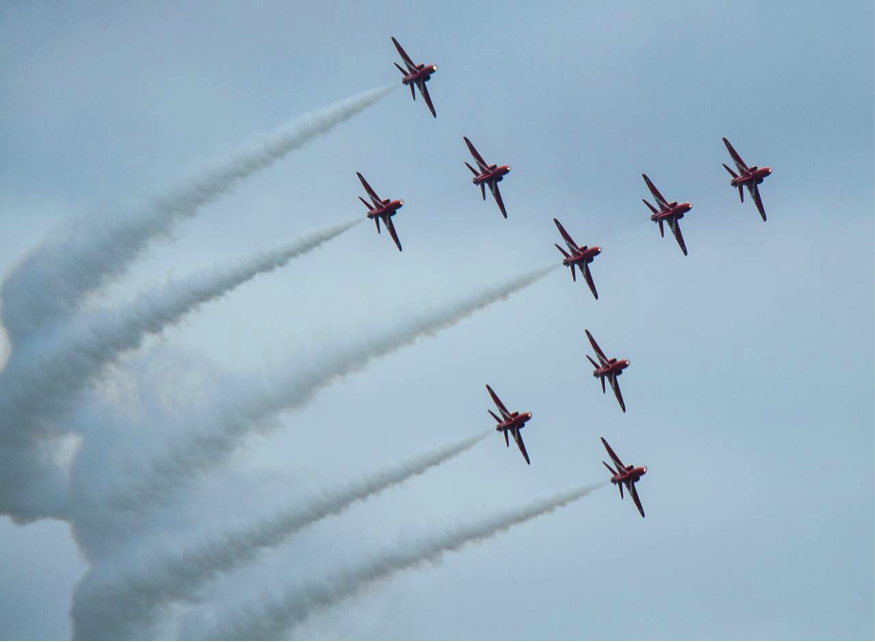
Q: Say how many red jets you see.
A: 9